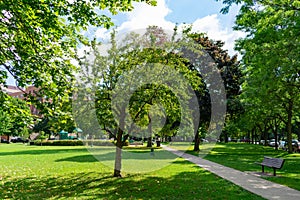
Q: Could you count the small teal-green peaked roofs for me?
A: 2